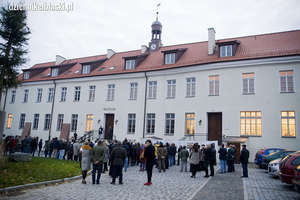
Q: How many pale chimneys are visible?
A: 4